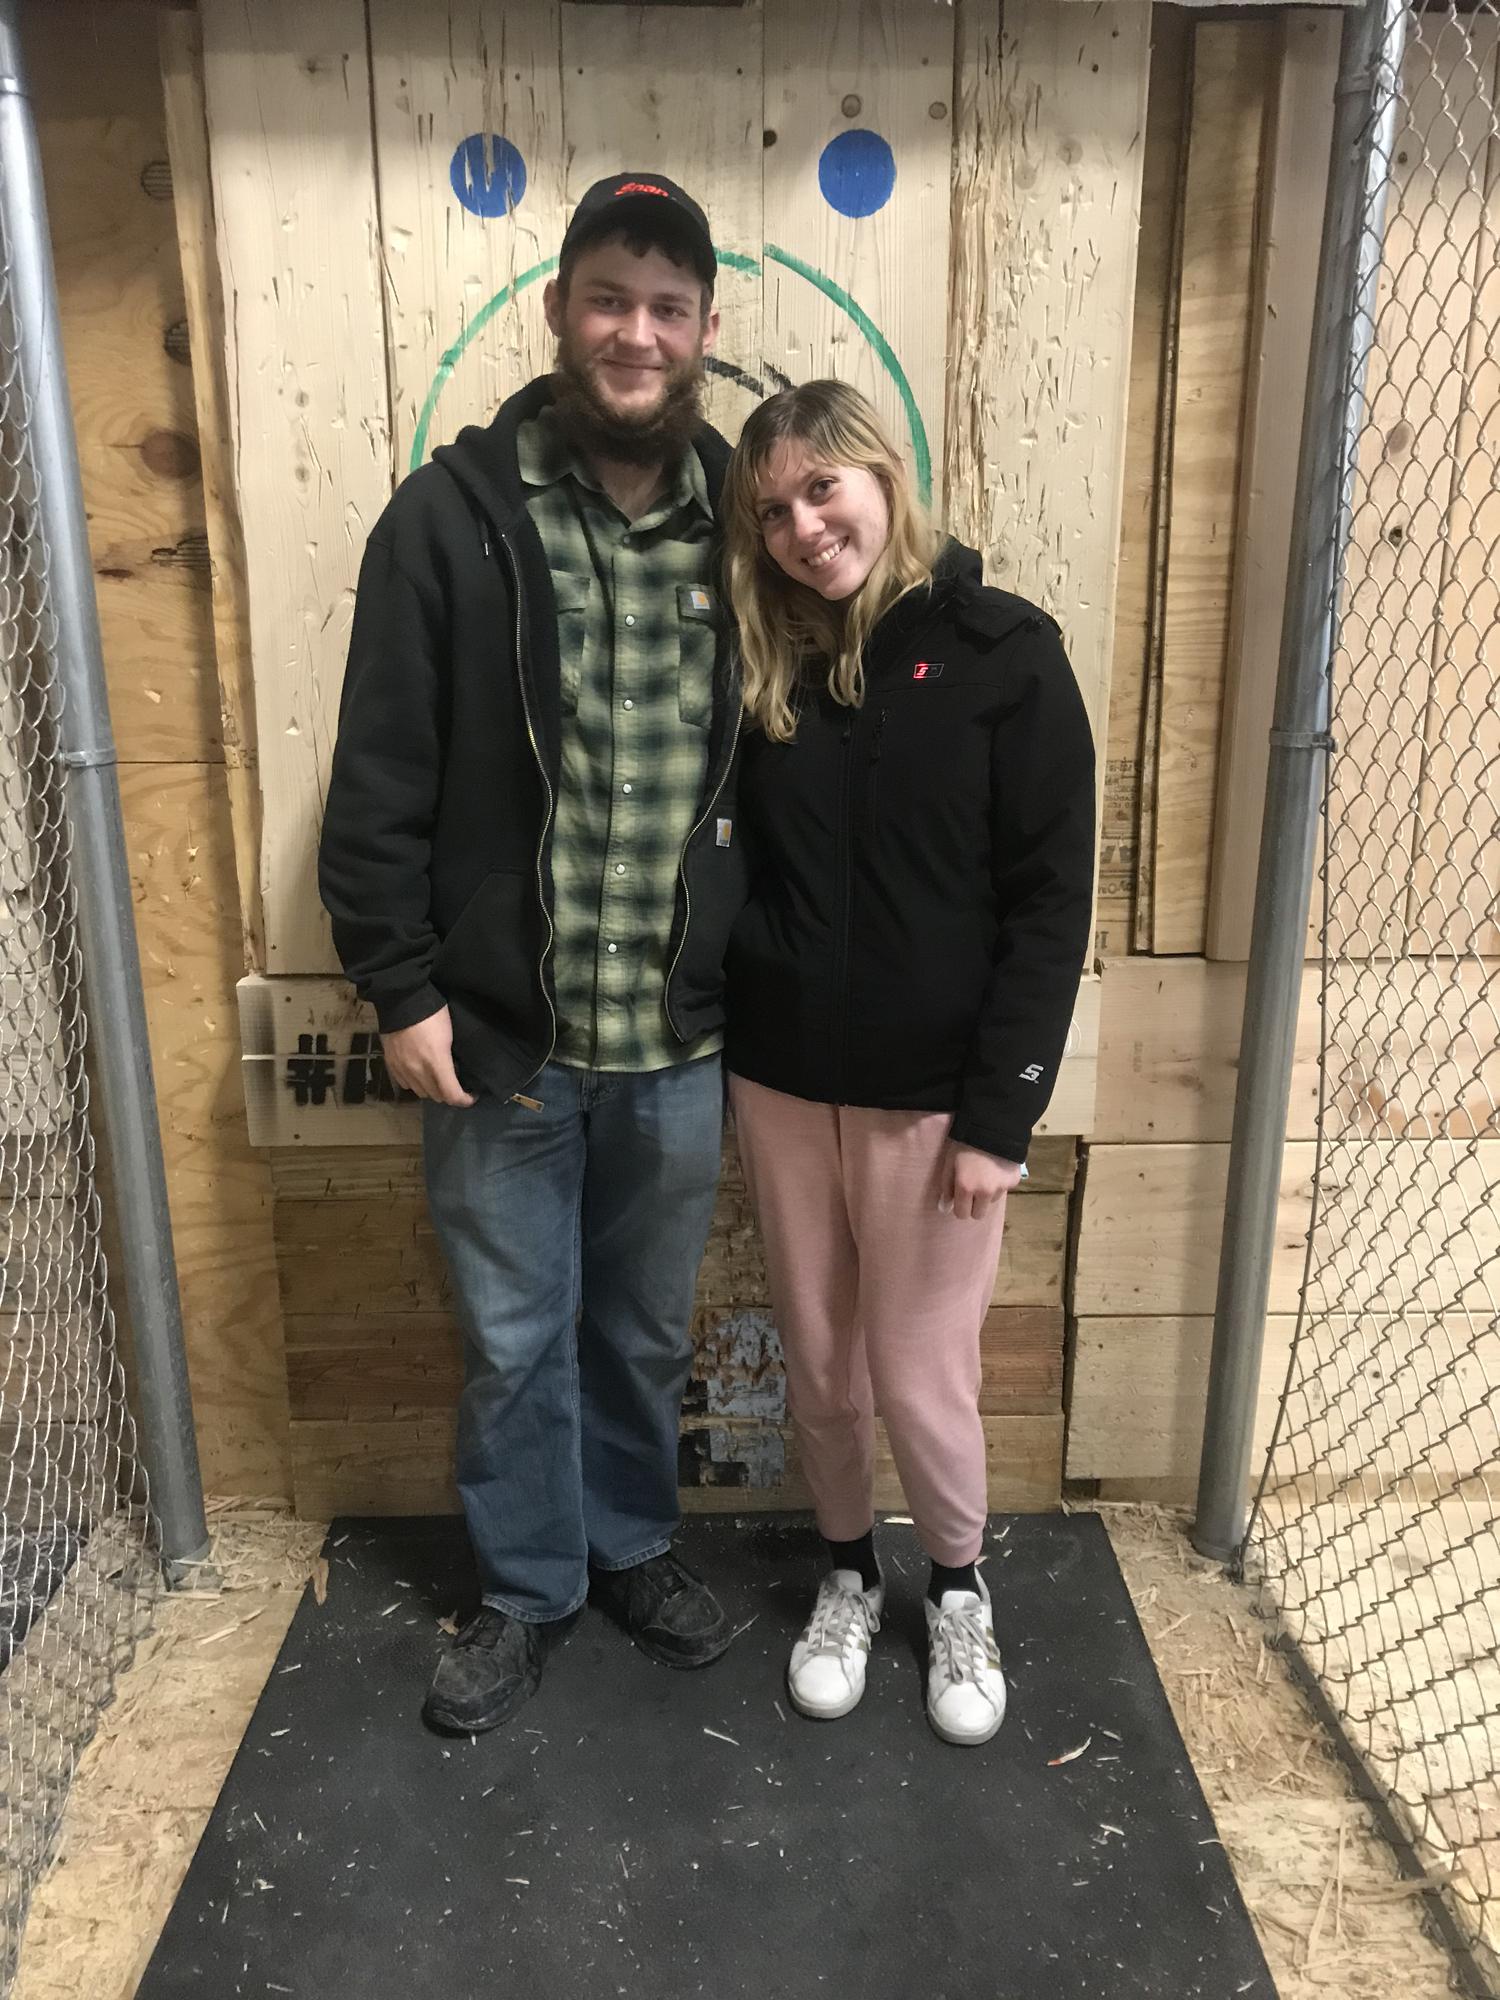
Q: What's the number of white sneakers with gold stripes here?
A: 2